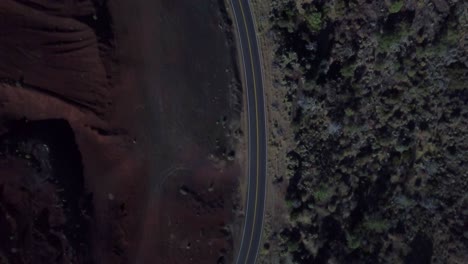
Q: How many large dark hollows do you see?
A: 1